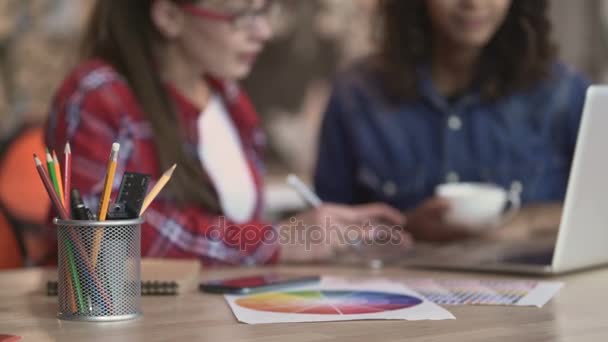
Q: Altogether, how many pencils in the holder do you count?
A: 6